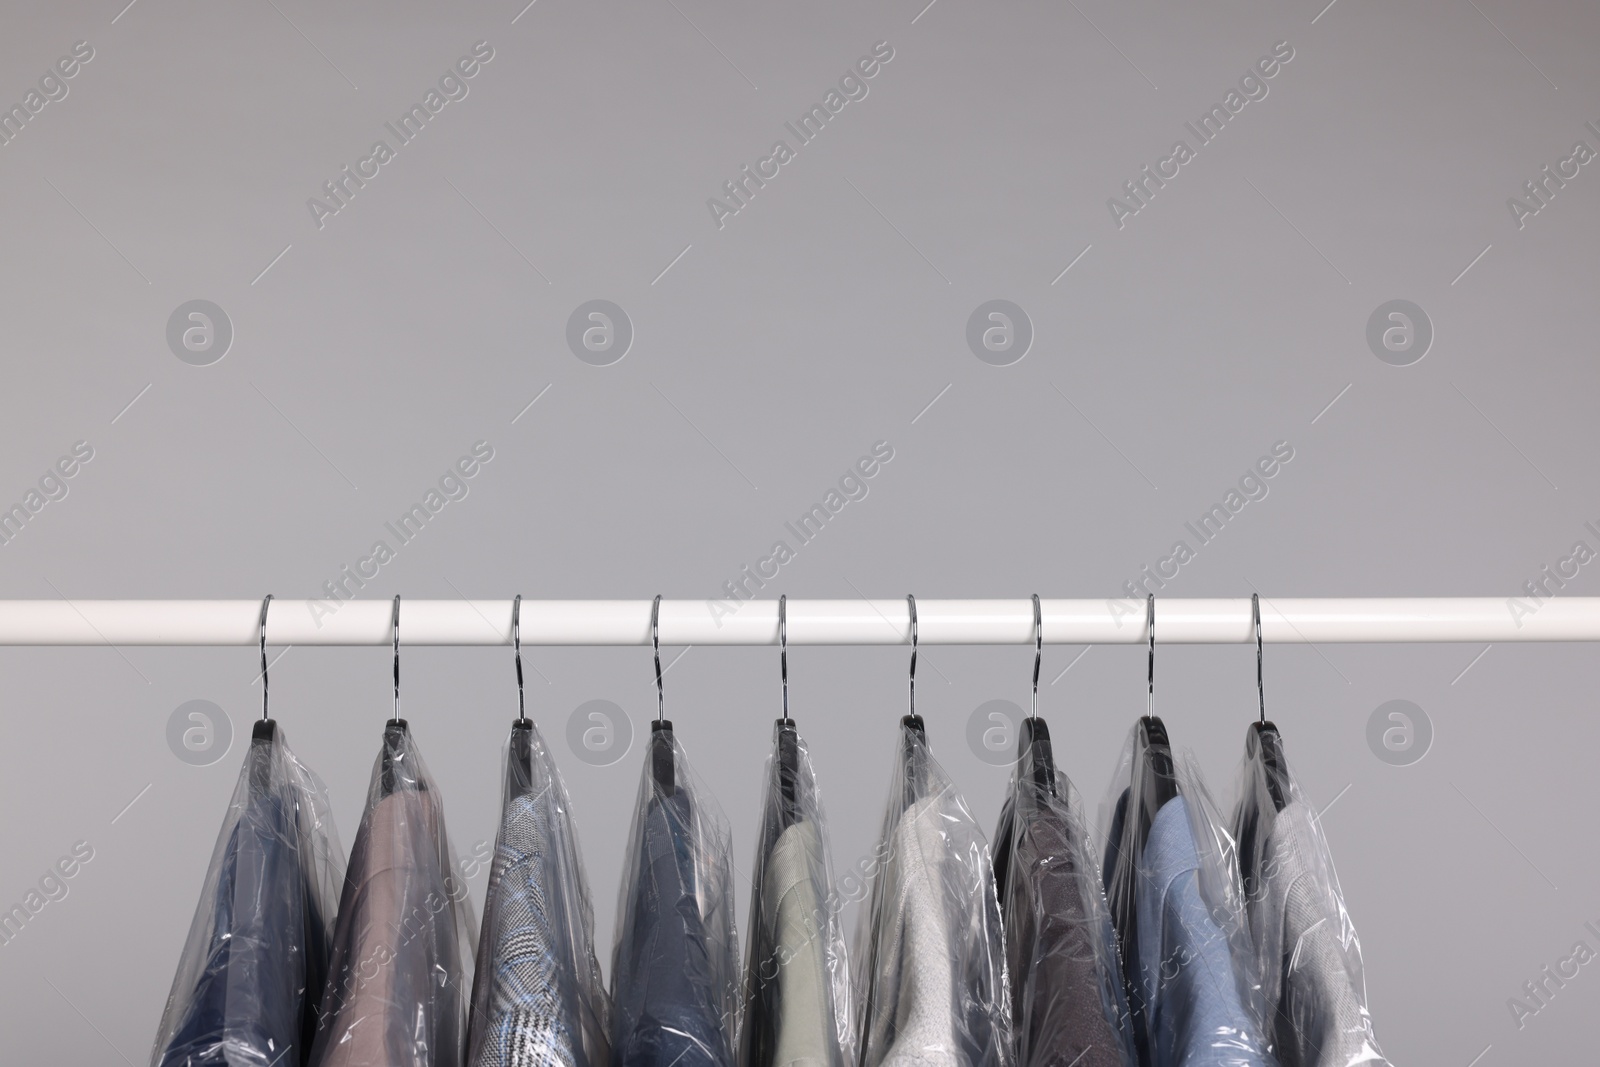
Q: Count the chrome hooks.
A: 9